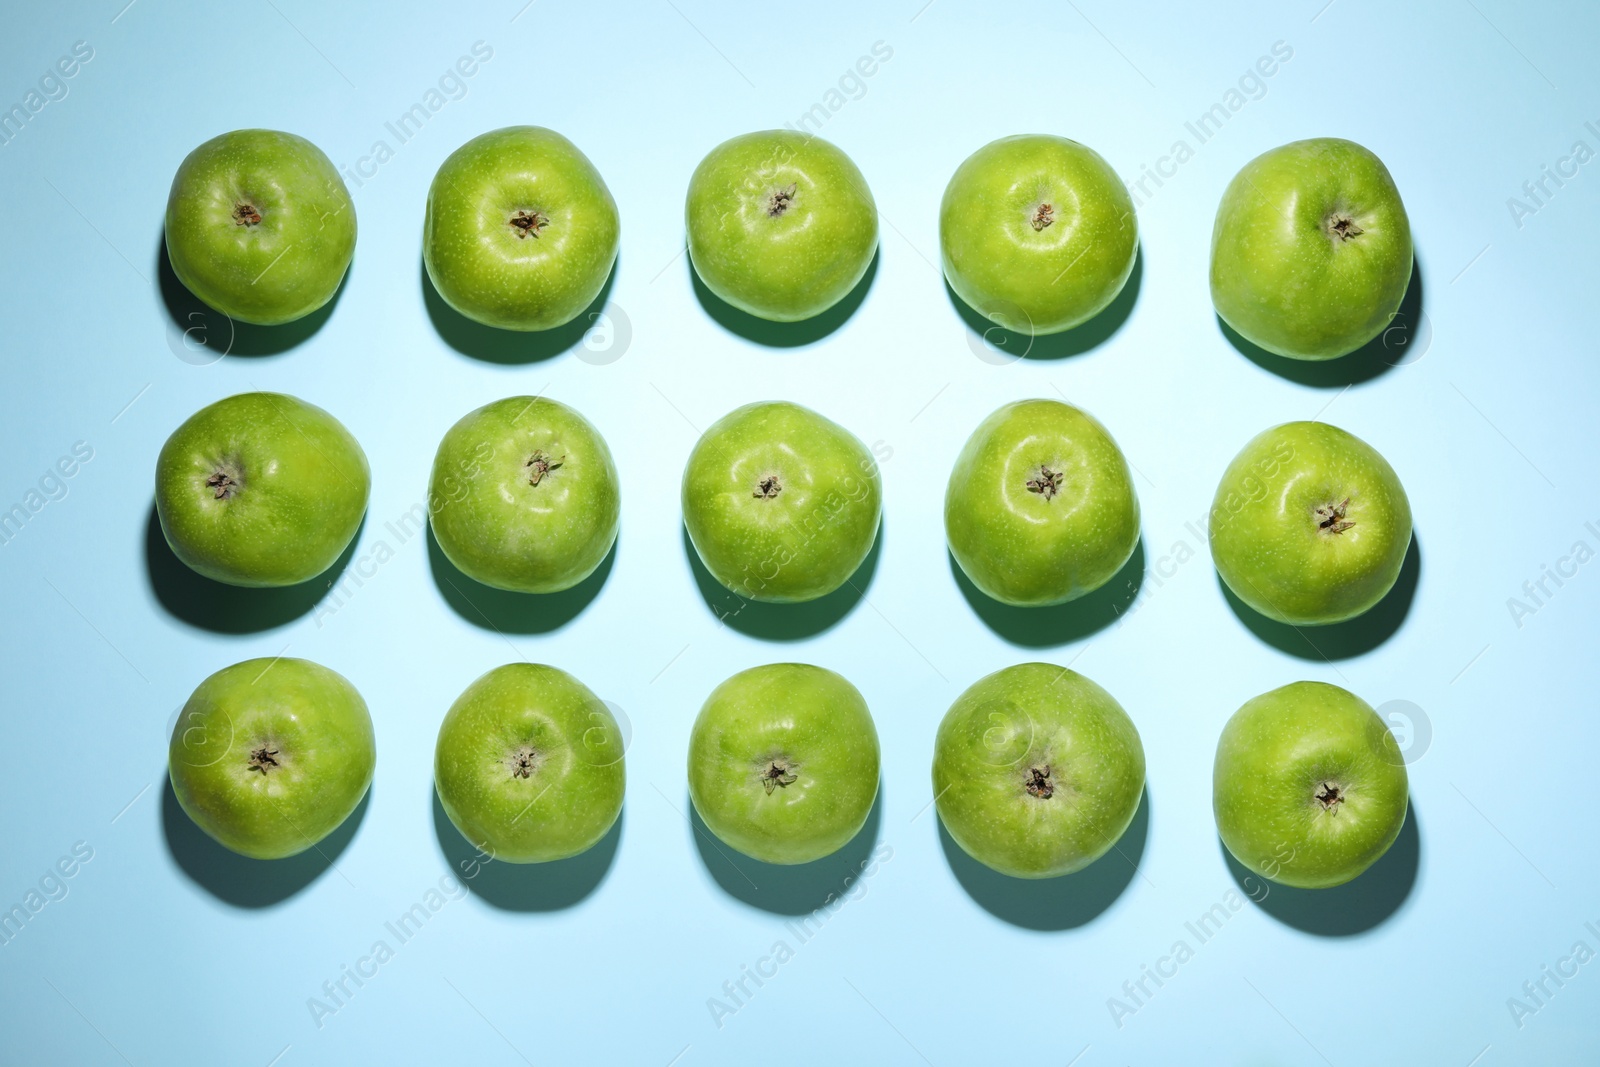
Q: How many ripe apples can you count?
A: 15